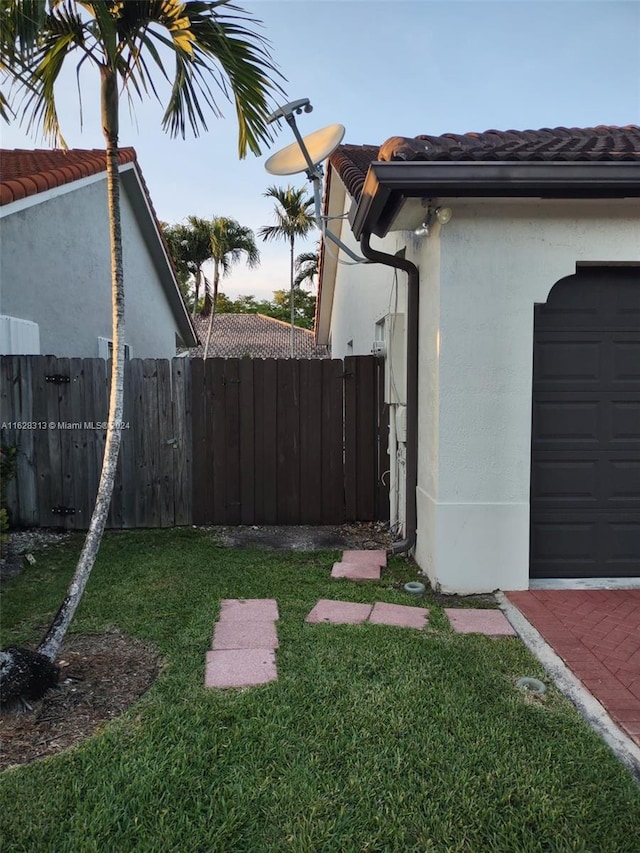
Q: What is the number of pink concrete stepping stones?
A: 8